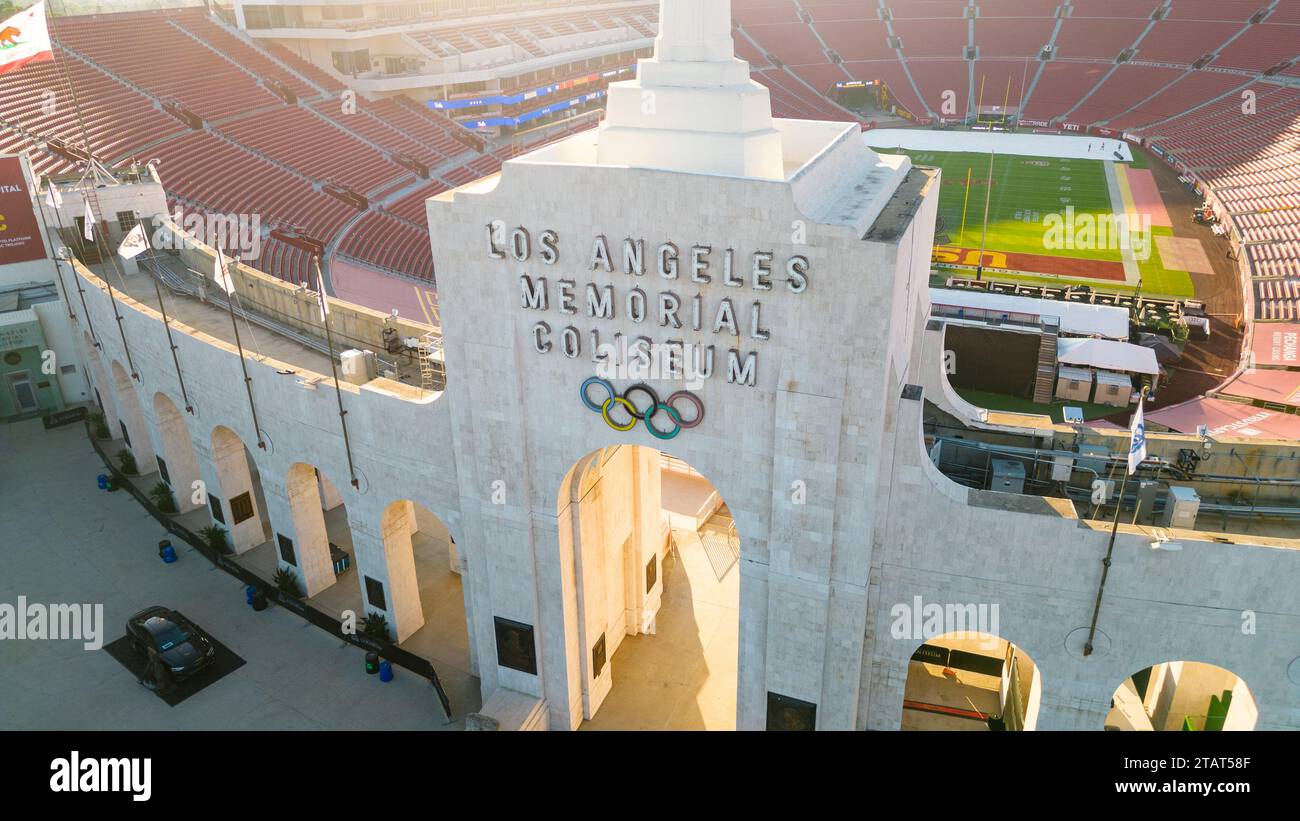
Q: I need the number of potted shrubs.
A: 6